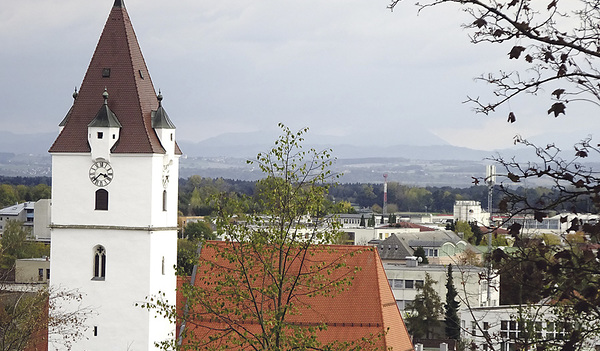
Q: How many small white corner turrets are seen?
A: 3